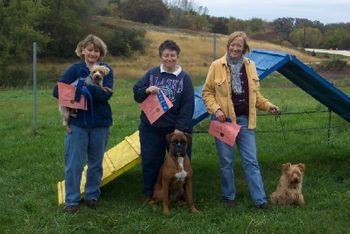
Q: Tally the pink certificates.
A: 3